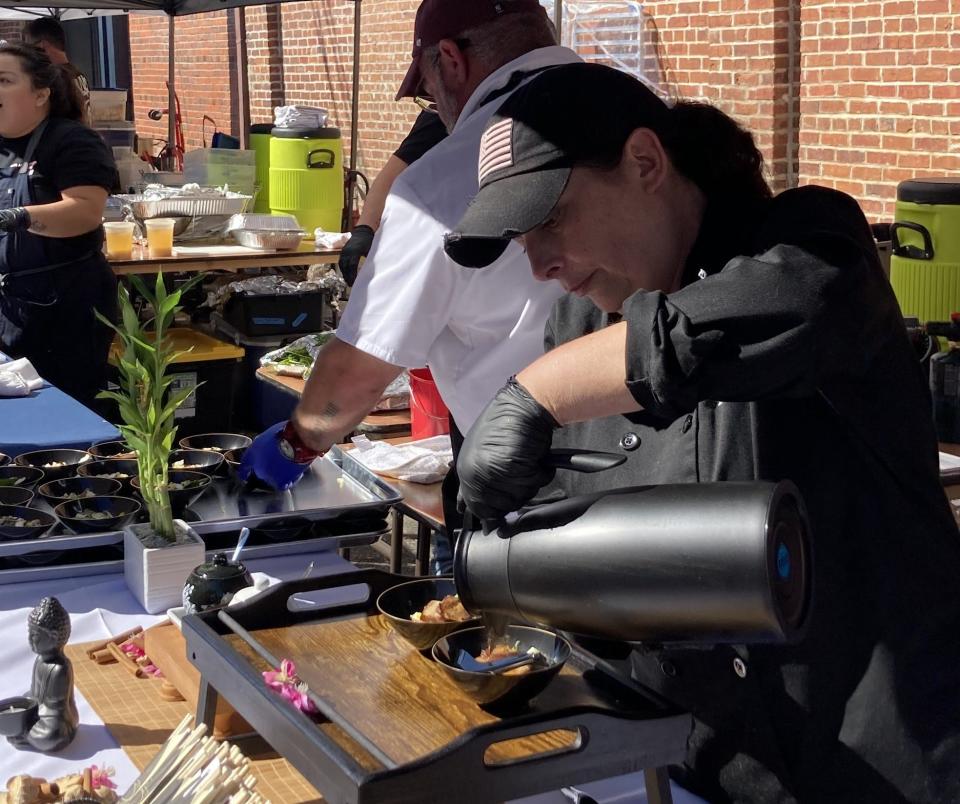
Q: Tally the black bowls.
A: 15